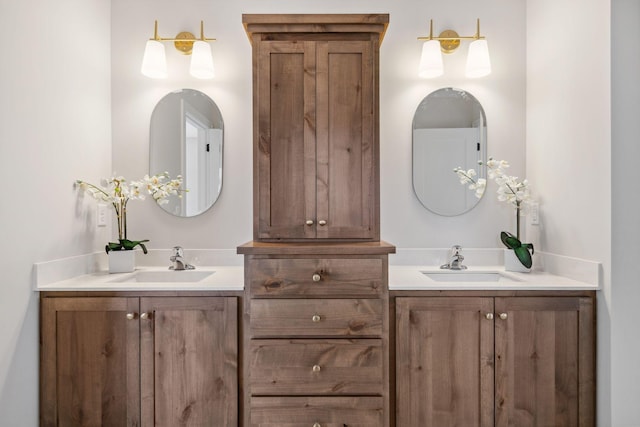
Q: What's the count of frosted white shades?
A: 4